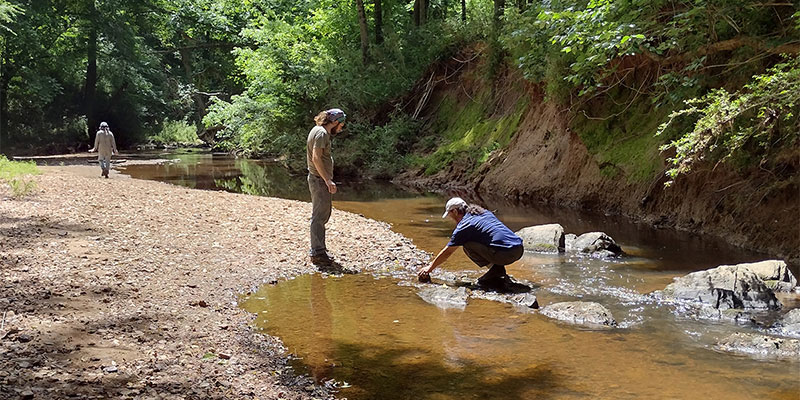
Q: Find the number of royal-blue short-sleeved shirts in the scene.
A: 1